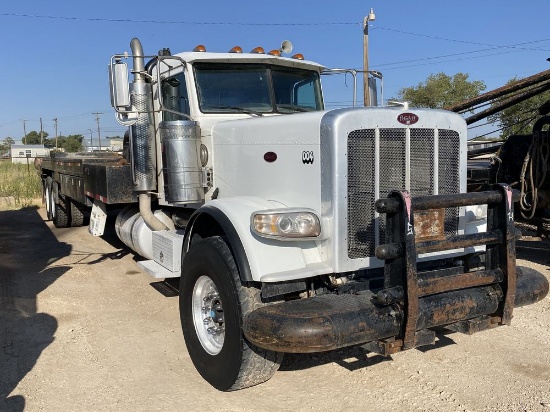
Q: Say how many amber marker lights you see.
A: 5